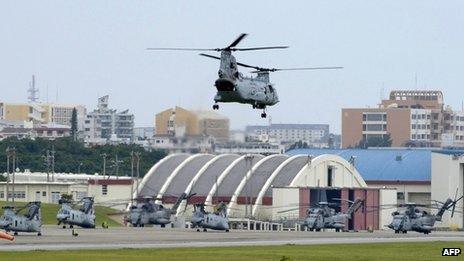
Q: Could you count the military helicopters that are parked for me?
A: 6